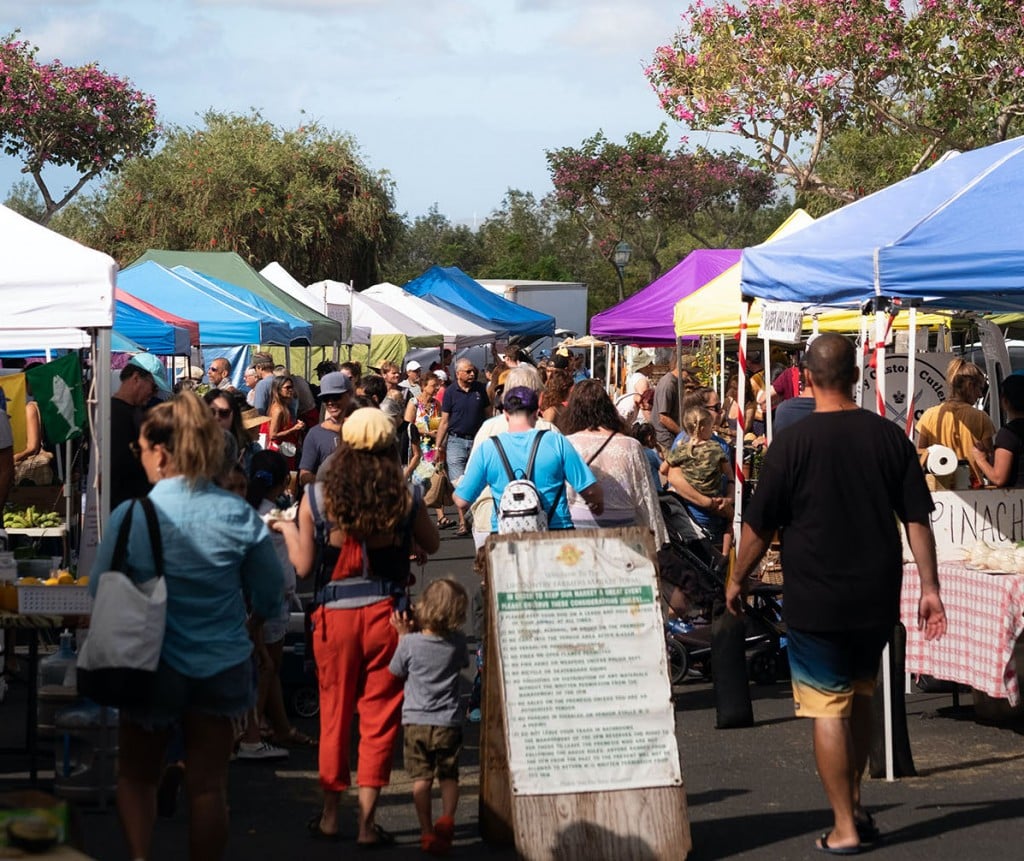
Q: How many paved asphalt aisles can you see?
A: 1